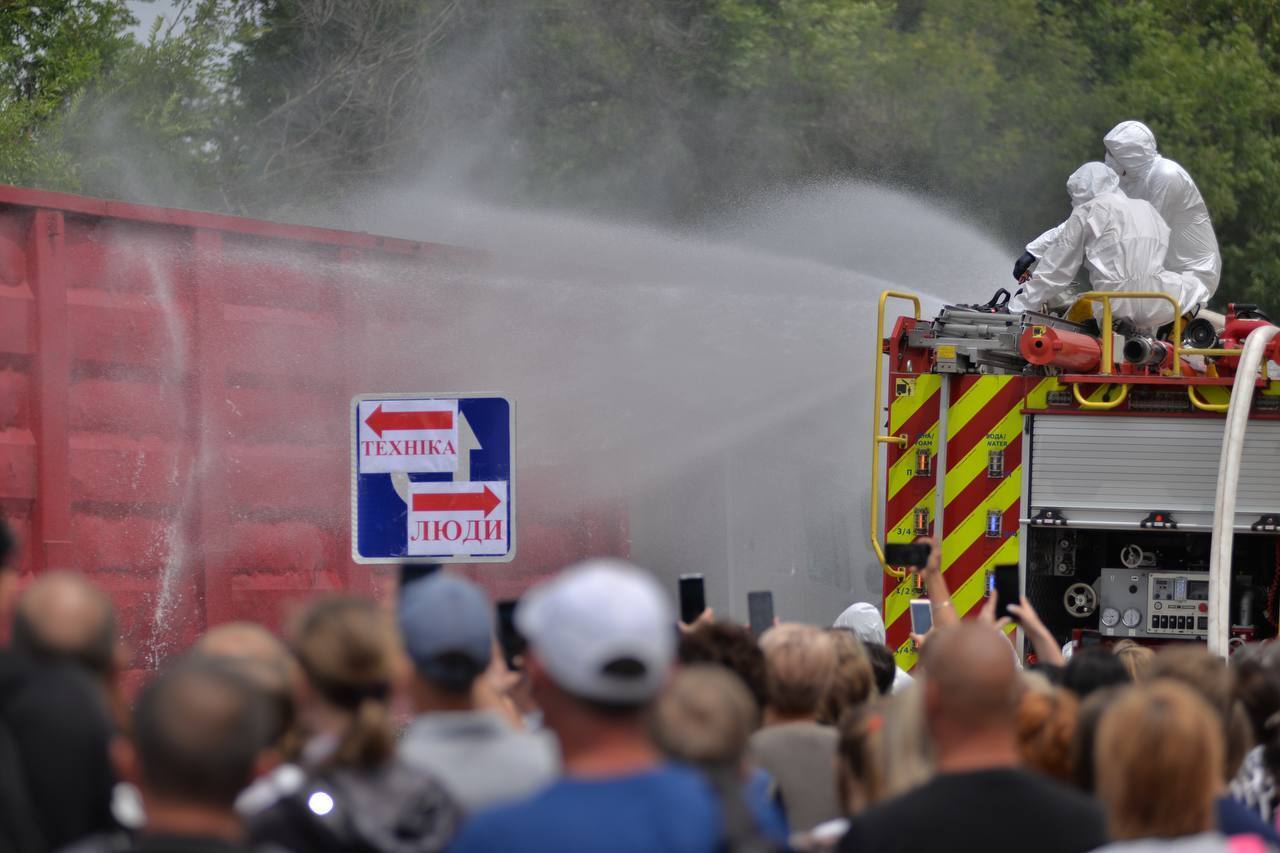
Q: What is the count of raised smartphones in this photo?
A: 7